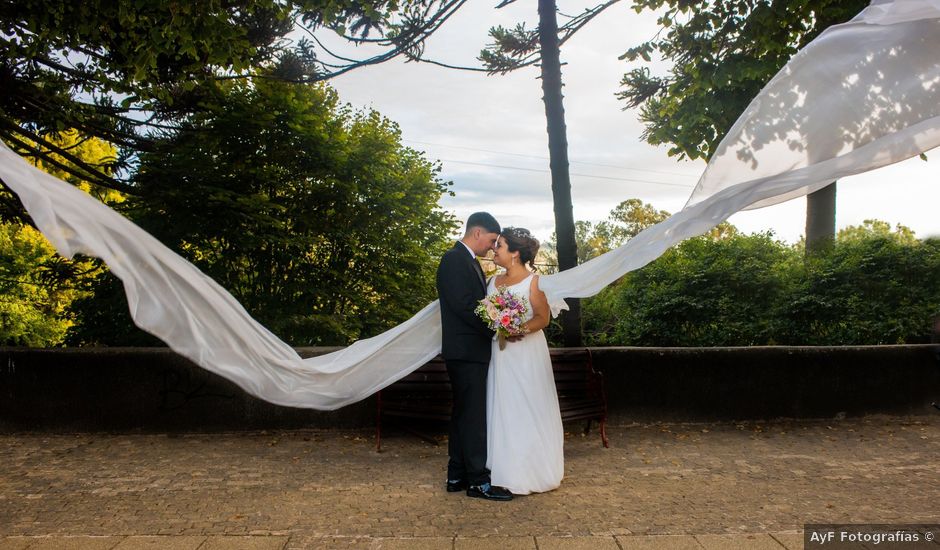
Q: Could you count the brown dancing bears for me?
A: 0